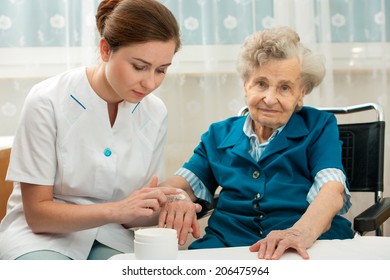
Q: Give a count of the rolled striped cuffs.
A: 2